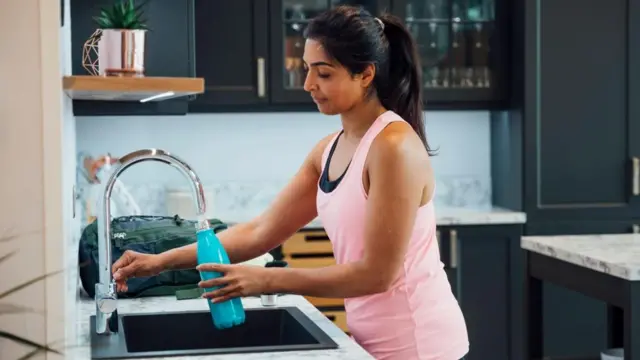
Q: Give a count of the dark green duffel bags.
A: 1